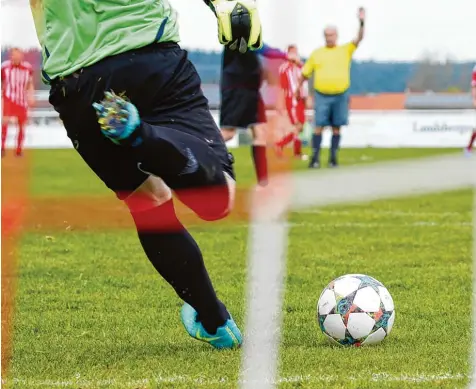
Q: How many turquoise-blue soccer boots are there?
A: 2